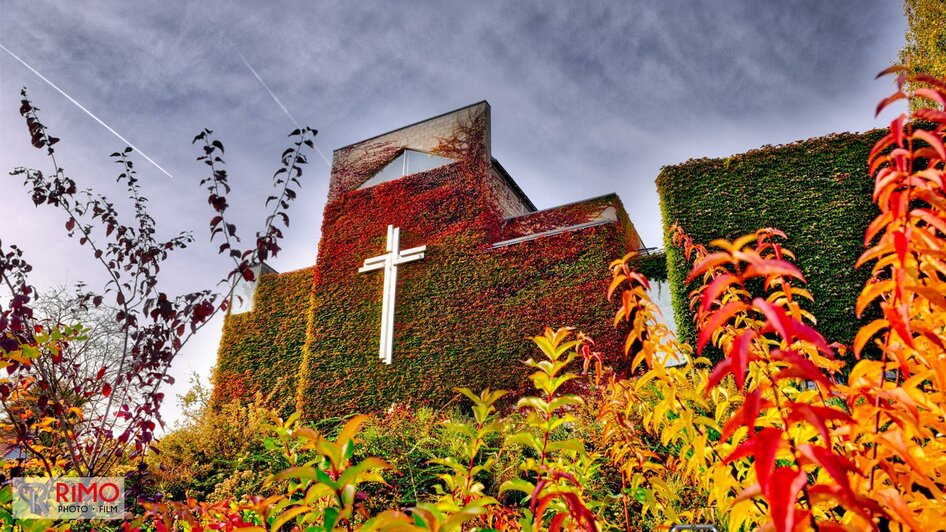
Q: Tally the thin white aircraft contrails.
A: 2